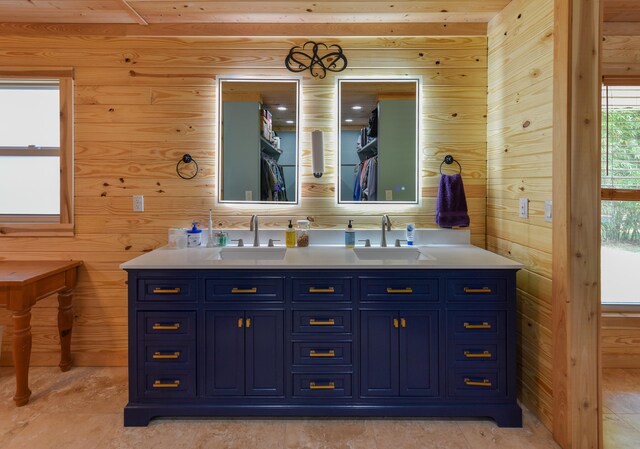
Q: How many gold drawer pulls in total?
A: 14